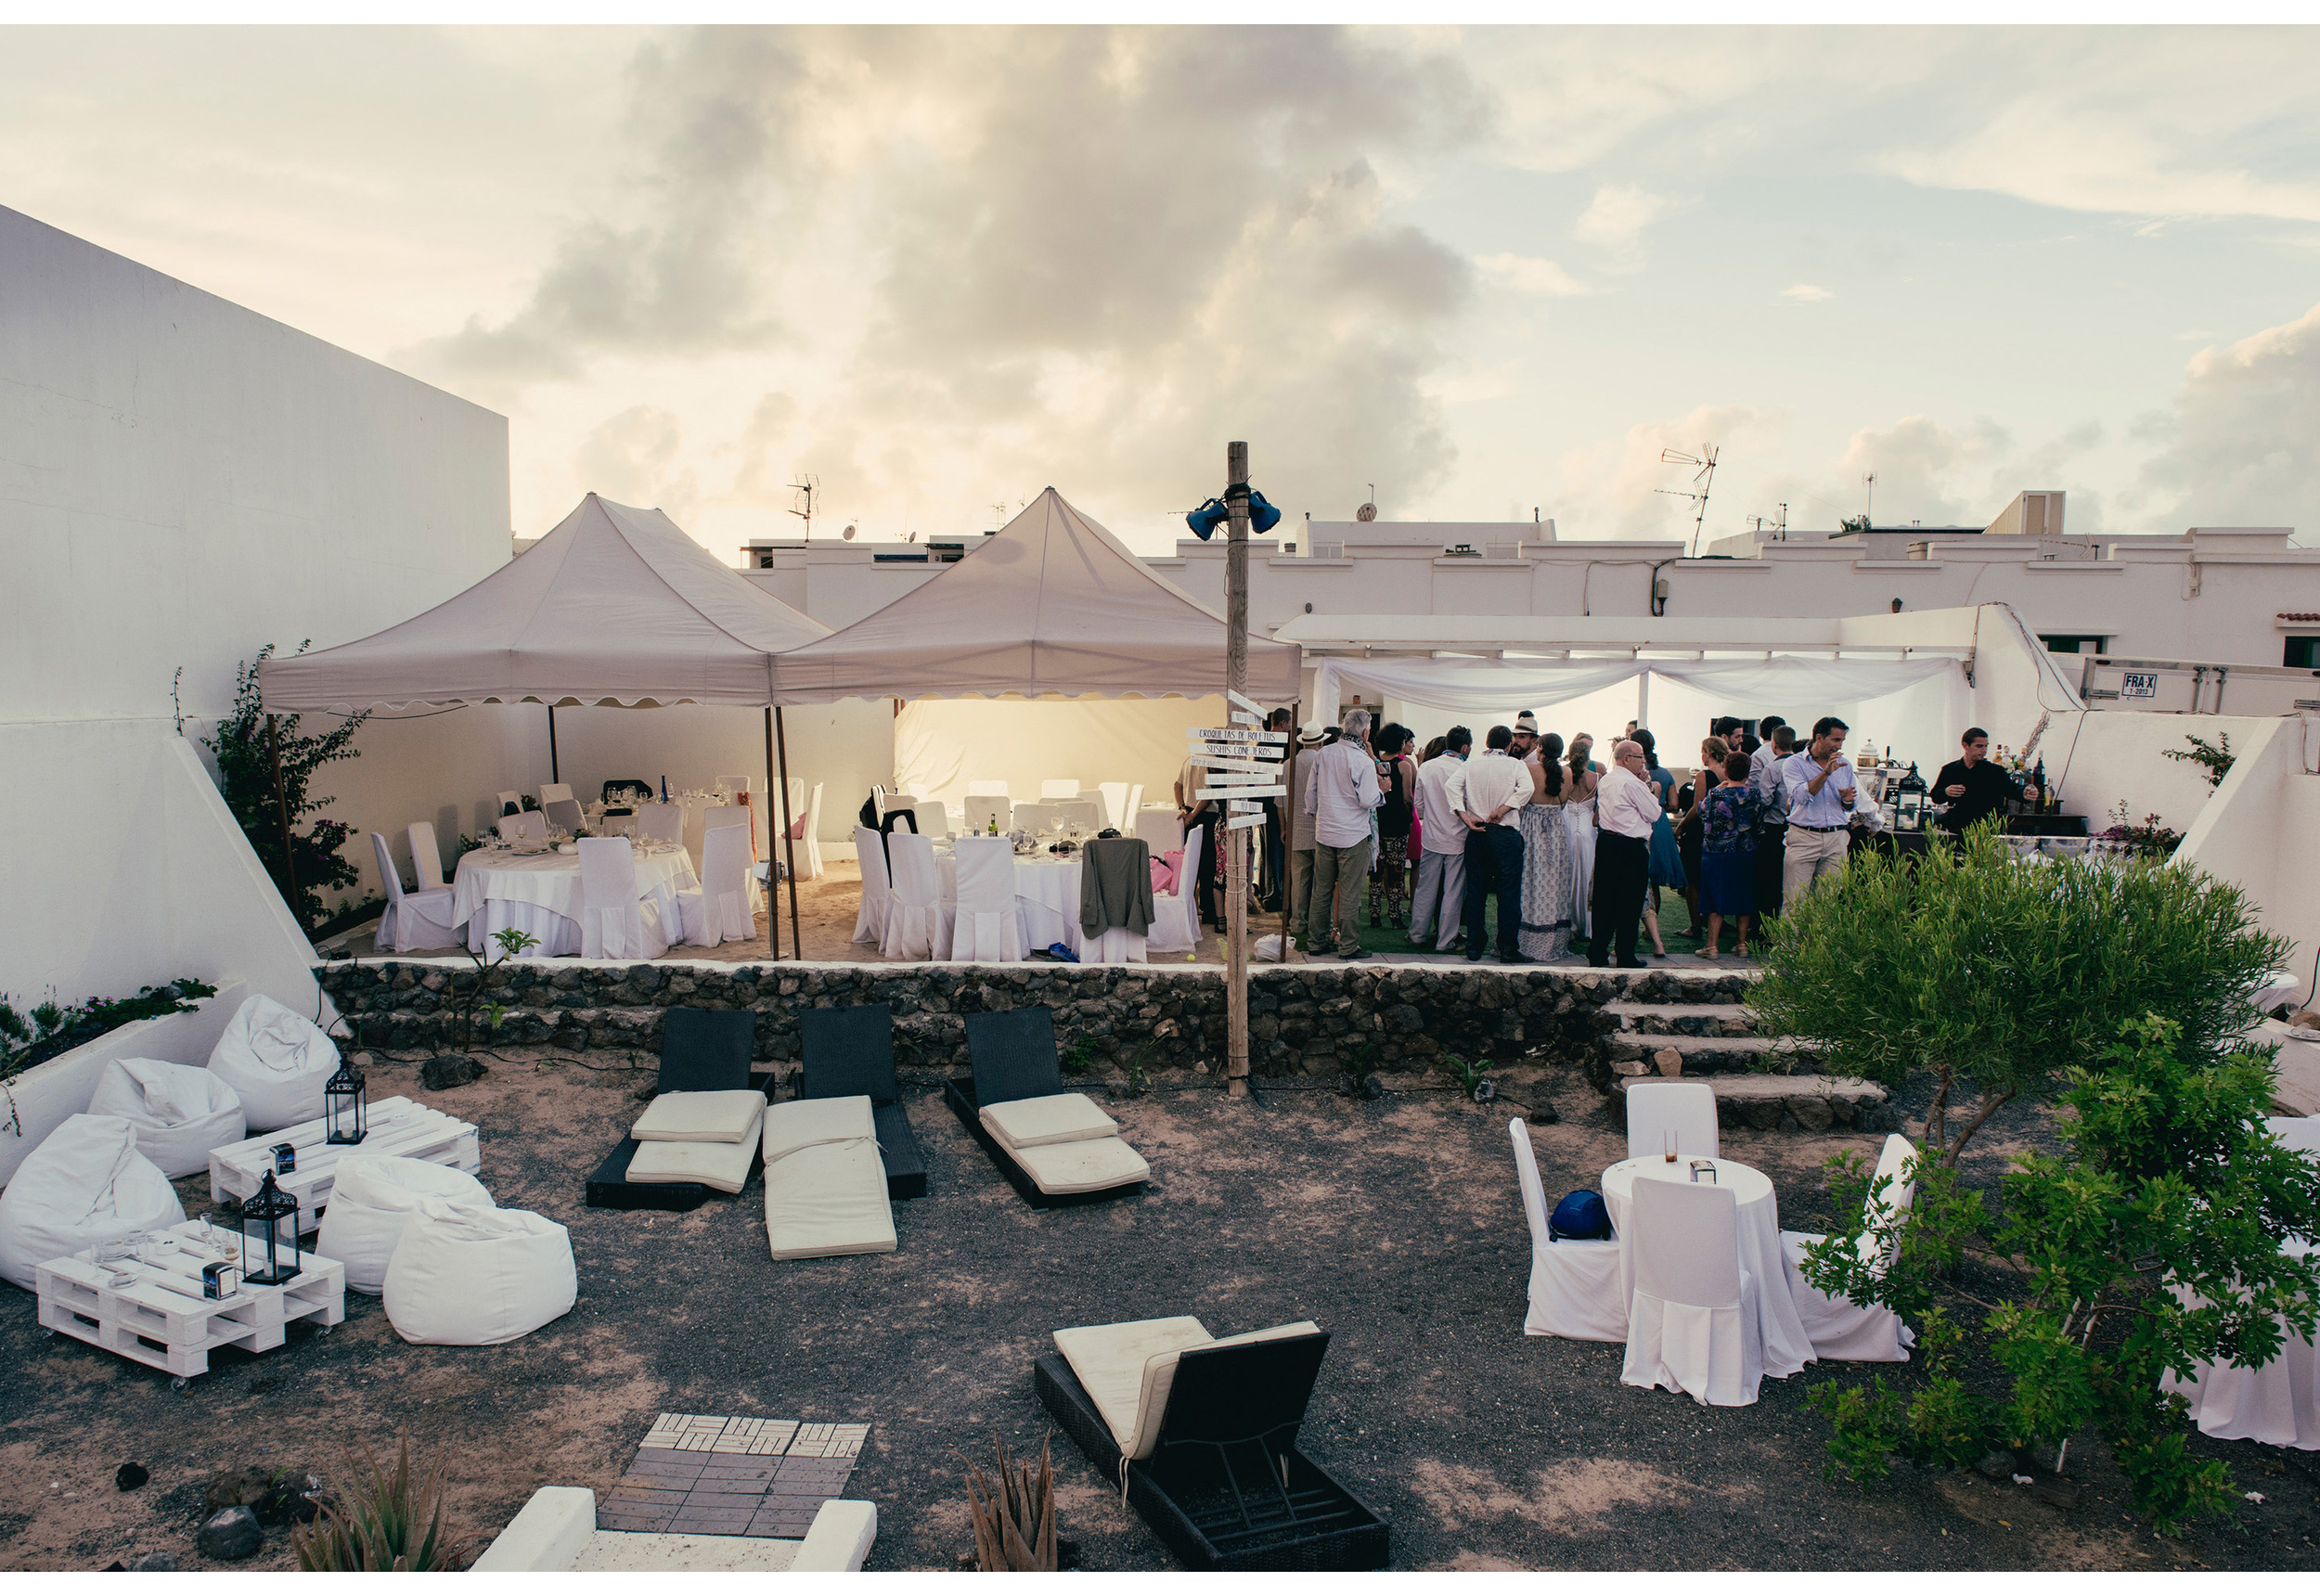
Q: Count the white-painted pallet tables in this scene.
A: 2